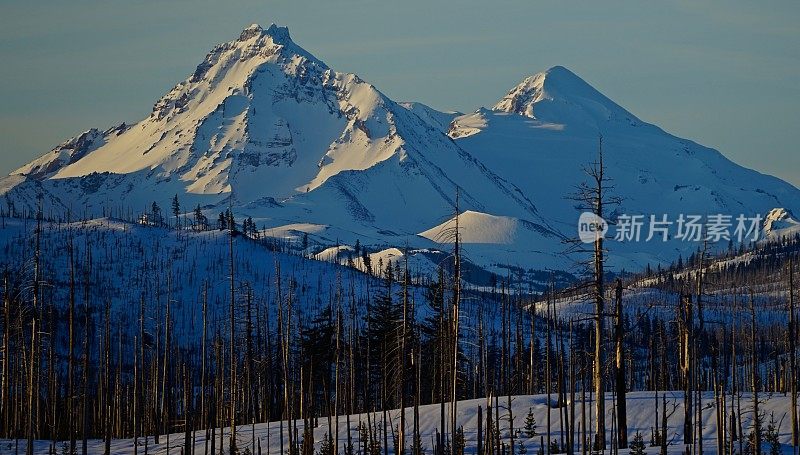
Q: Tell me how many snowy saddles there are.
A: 1